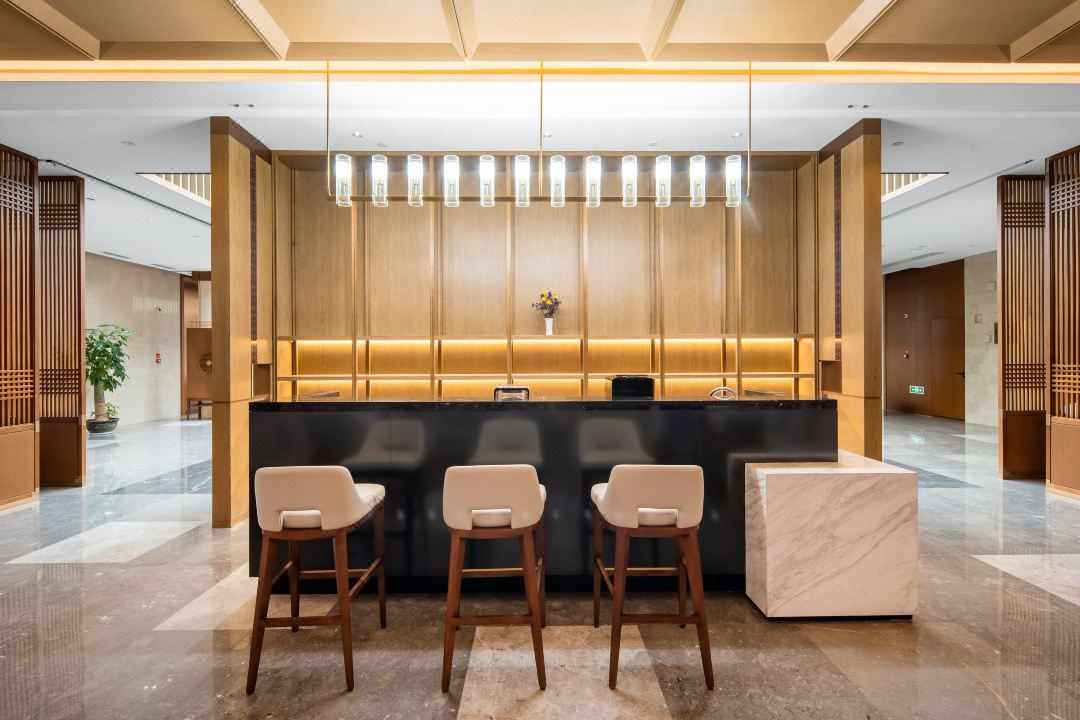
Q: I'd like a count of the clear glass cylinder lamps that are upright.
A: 12